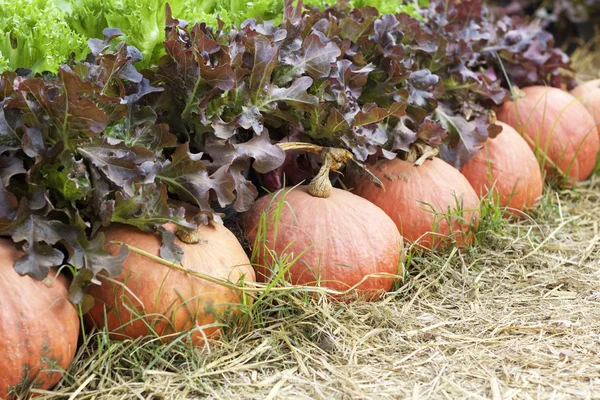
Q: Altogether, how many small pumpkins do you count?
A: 7